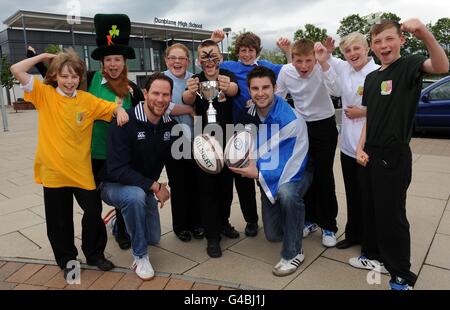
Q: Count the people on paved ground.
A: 10